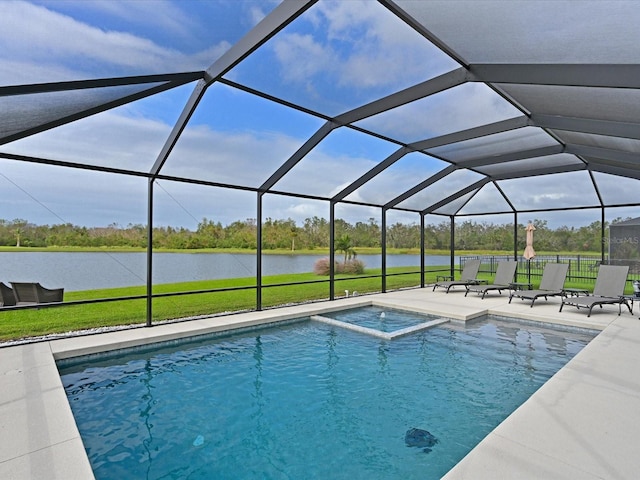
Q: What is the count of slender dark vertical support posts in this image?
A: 8